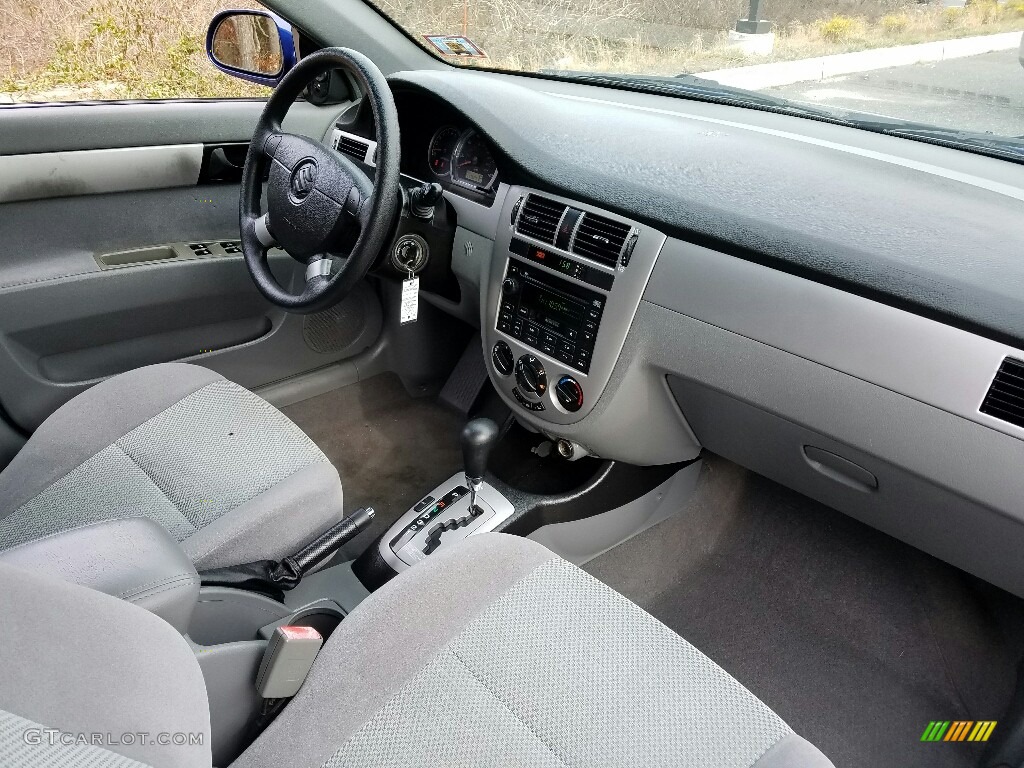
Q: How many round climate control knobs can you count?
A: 3